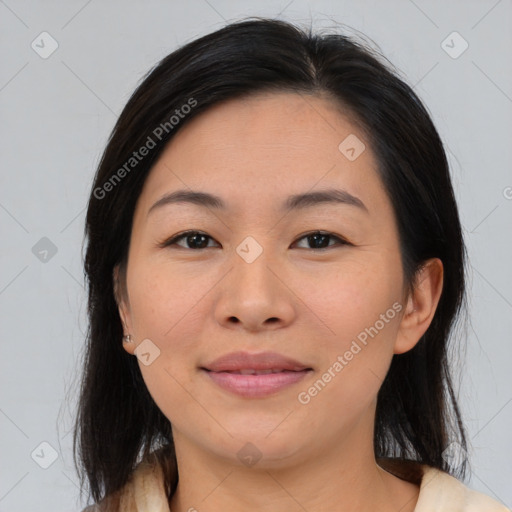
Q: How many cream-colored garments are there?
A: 1